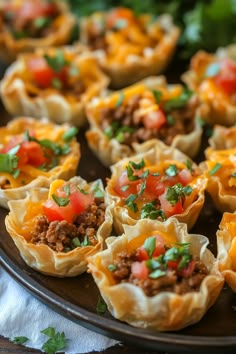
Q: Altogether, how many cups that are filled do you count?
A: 11